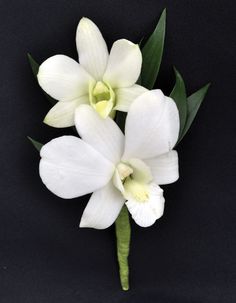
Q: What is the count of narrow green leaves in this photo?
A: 5